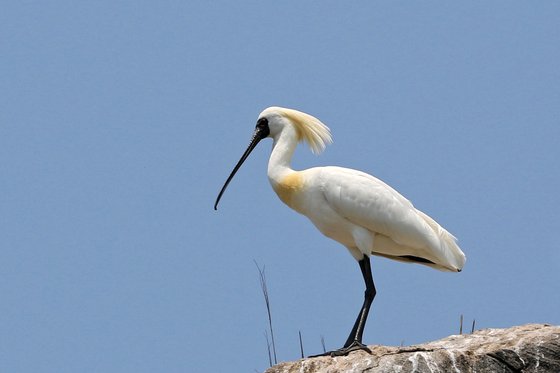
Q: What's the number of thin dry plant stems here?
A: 6